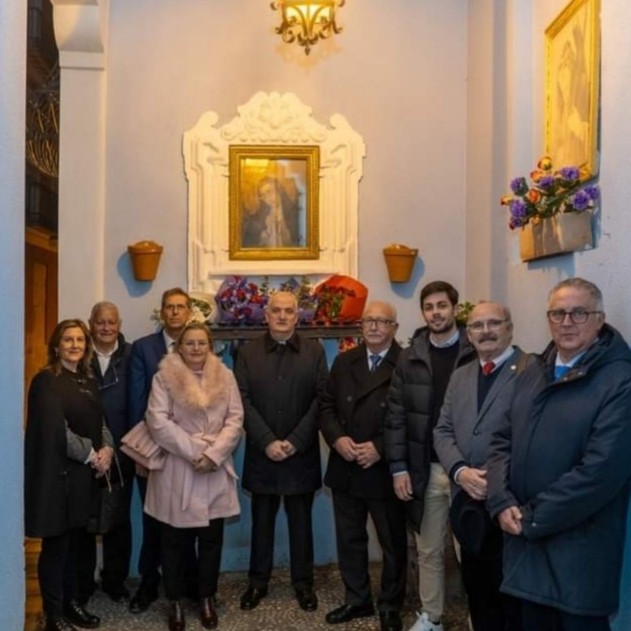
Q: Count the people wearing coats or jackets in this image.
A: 9